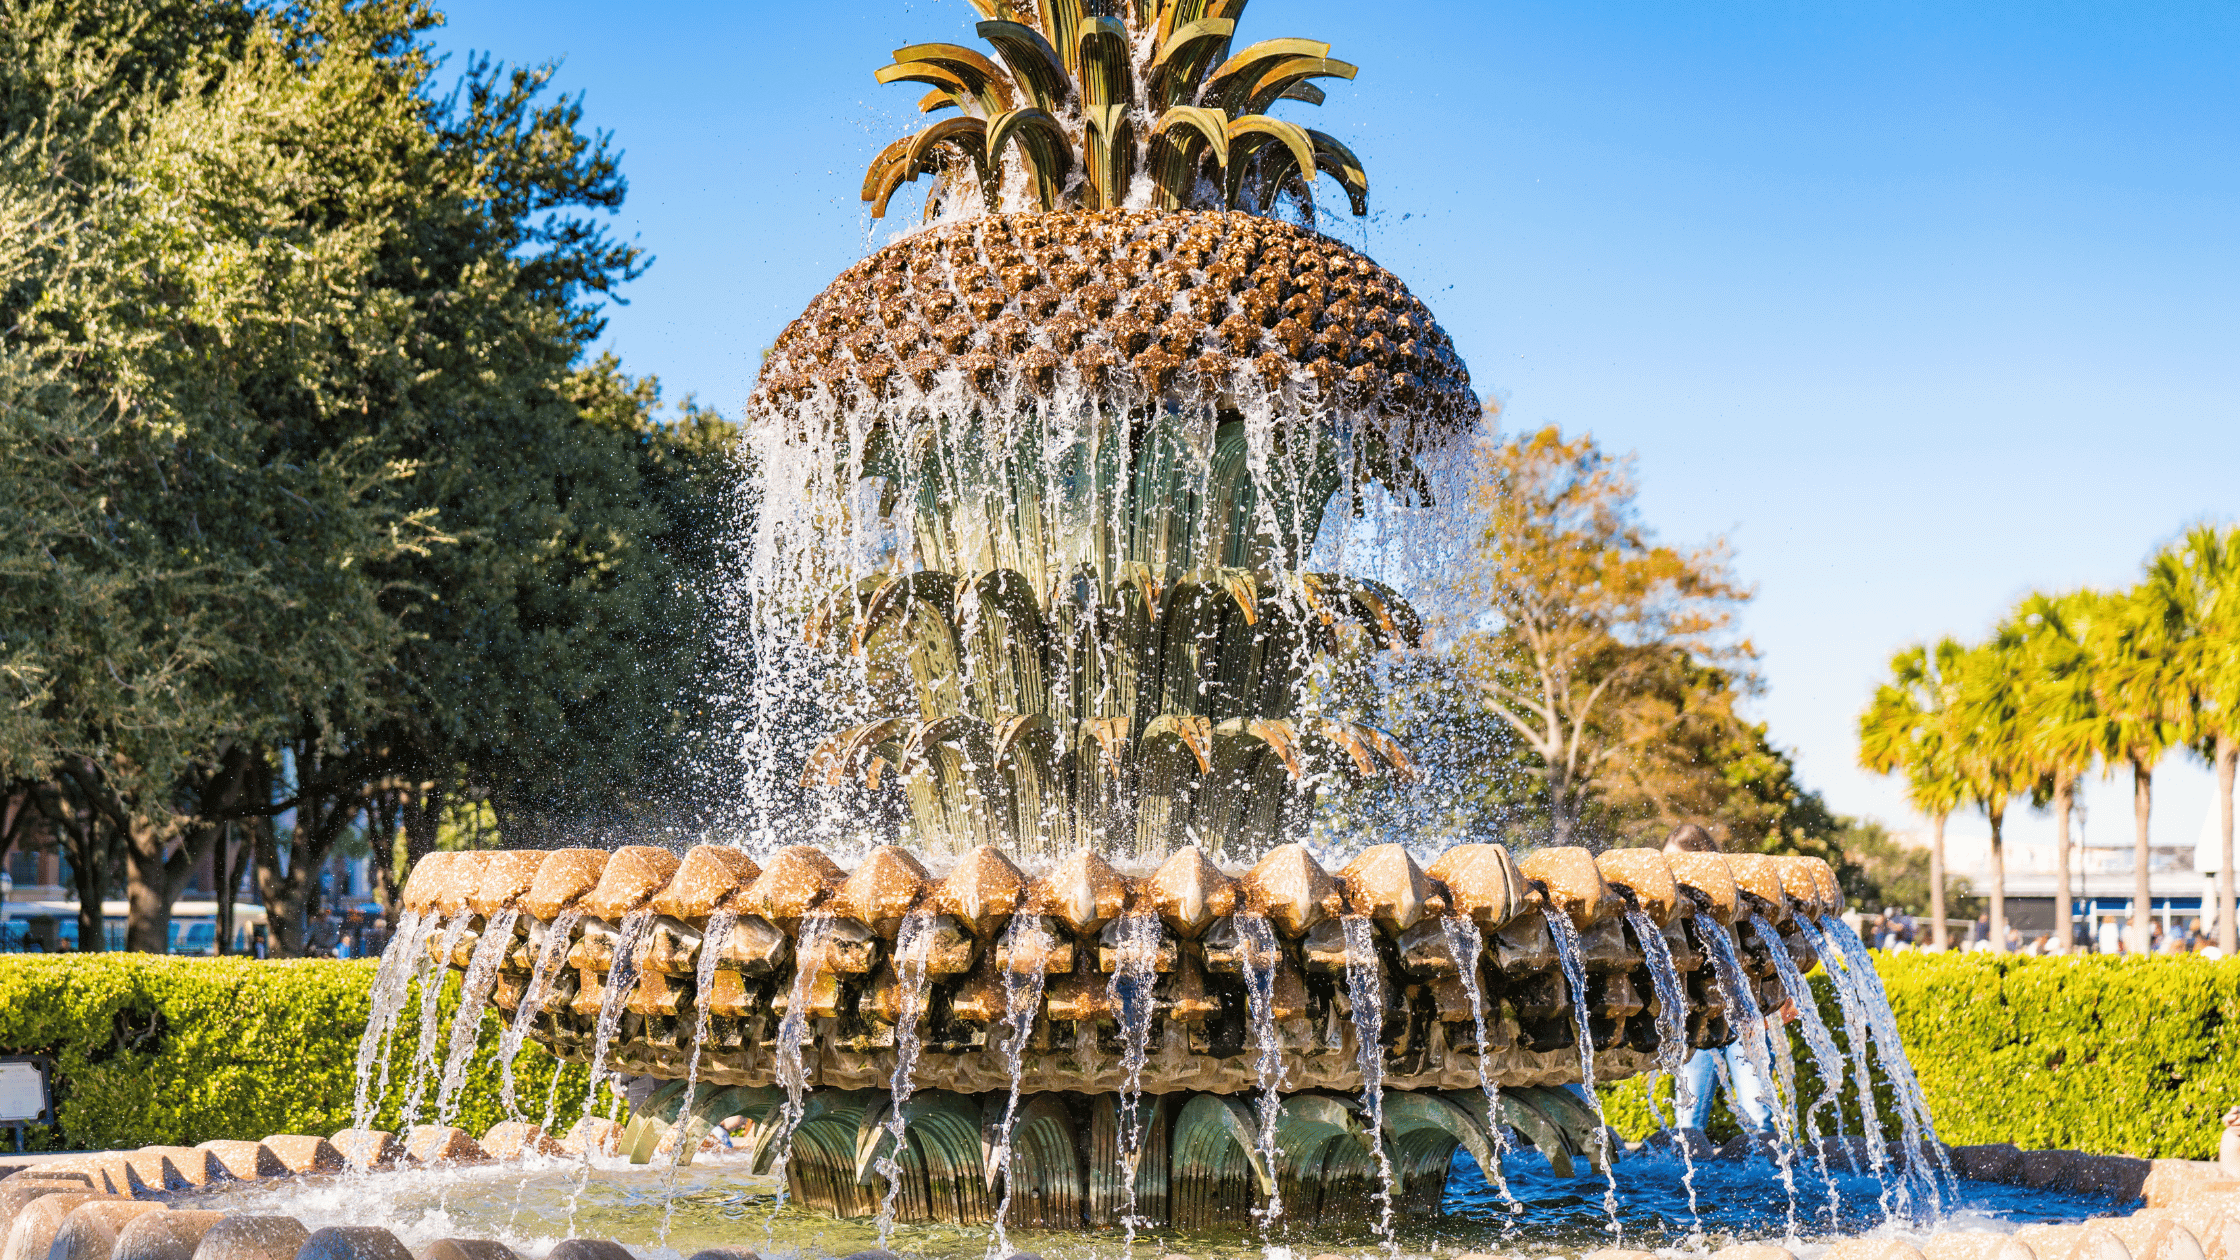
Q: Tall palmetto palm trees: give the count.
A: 5